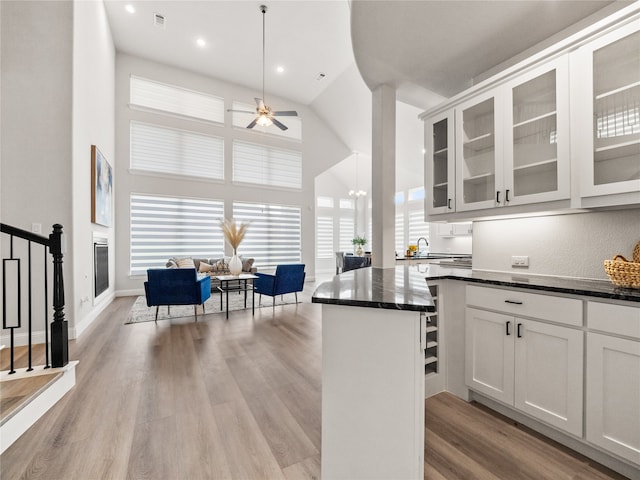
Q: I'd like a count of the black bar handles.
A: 6